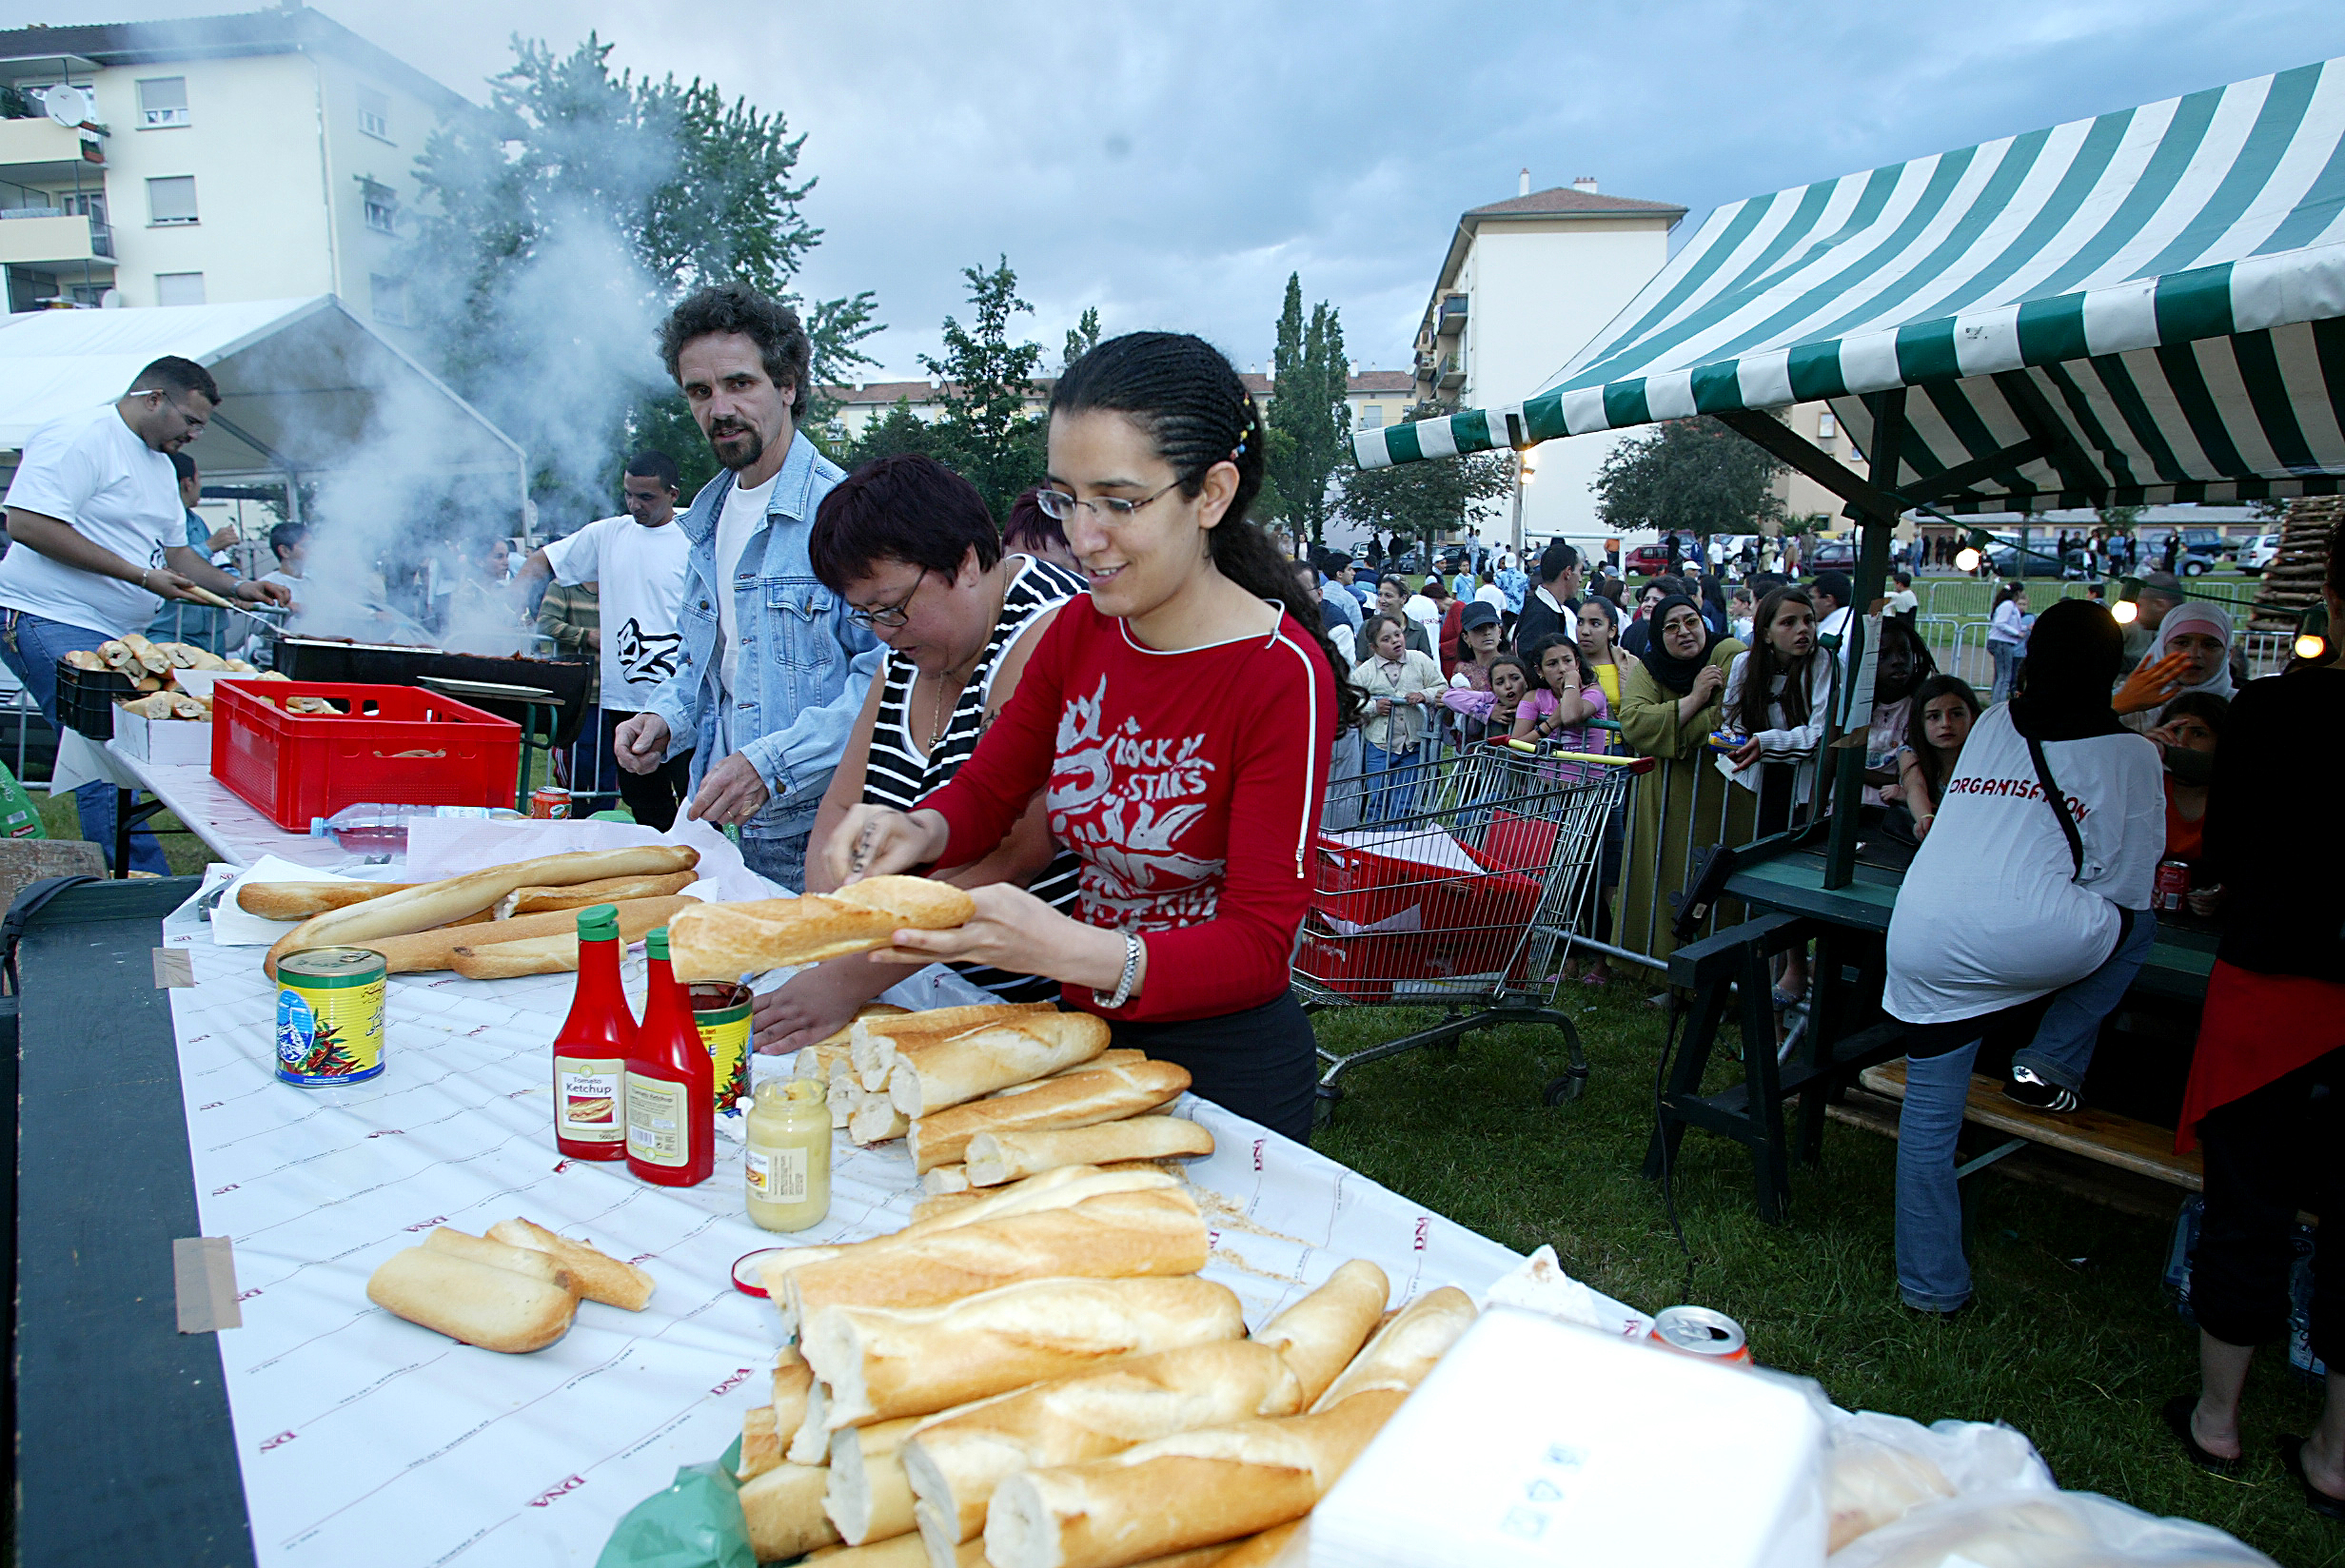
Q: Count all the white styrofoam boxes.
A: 1